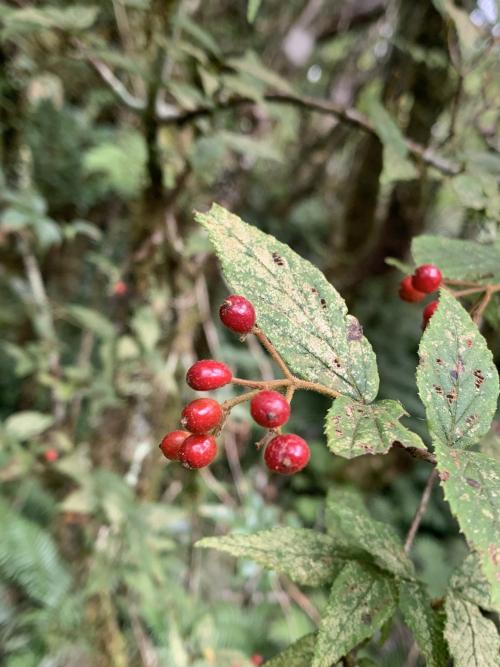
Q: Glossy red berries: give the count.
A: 10